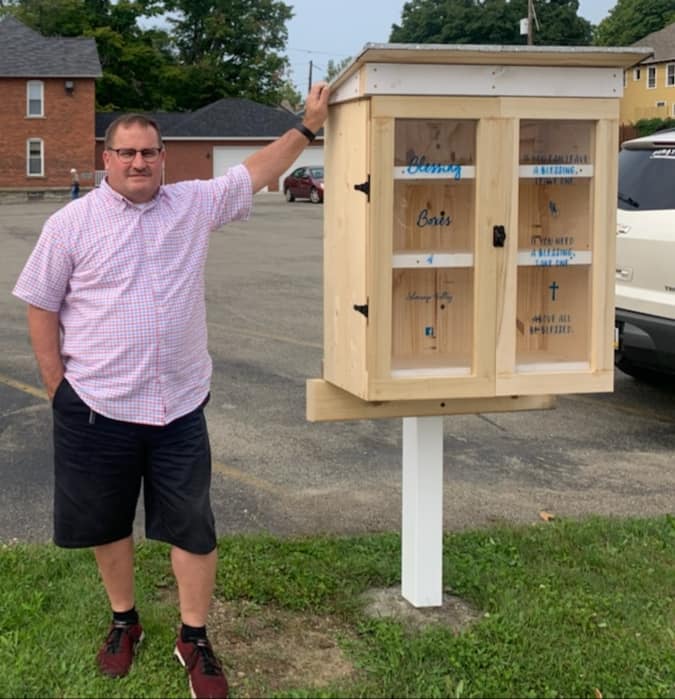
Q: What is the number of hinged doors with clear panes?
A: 2